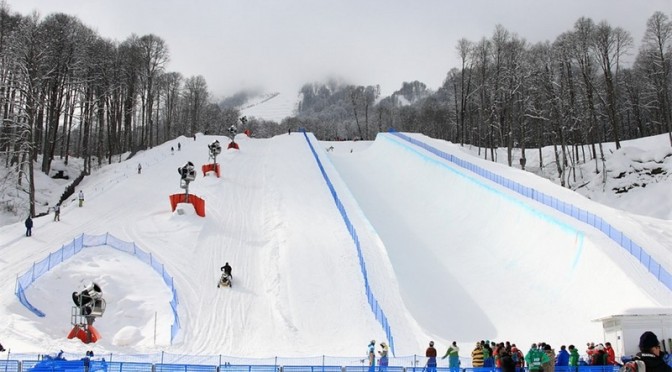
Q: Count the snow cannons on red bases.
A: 5